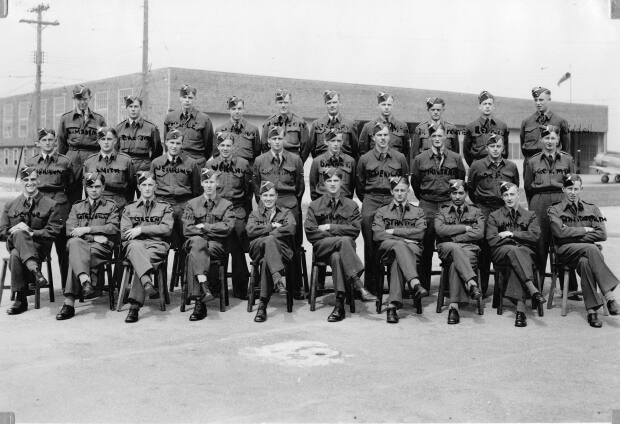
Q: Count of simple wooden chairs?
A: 10